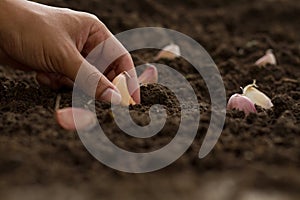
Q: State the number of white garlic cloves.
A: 2